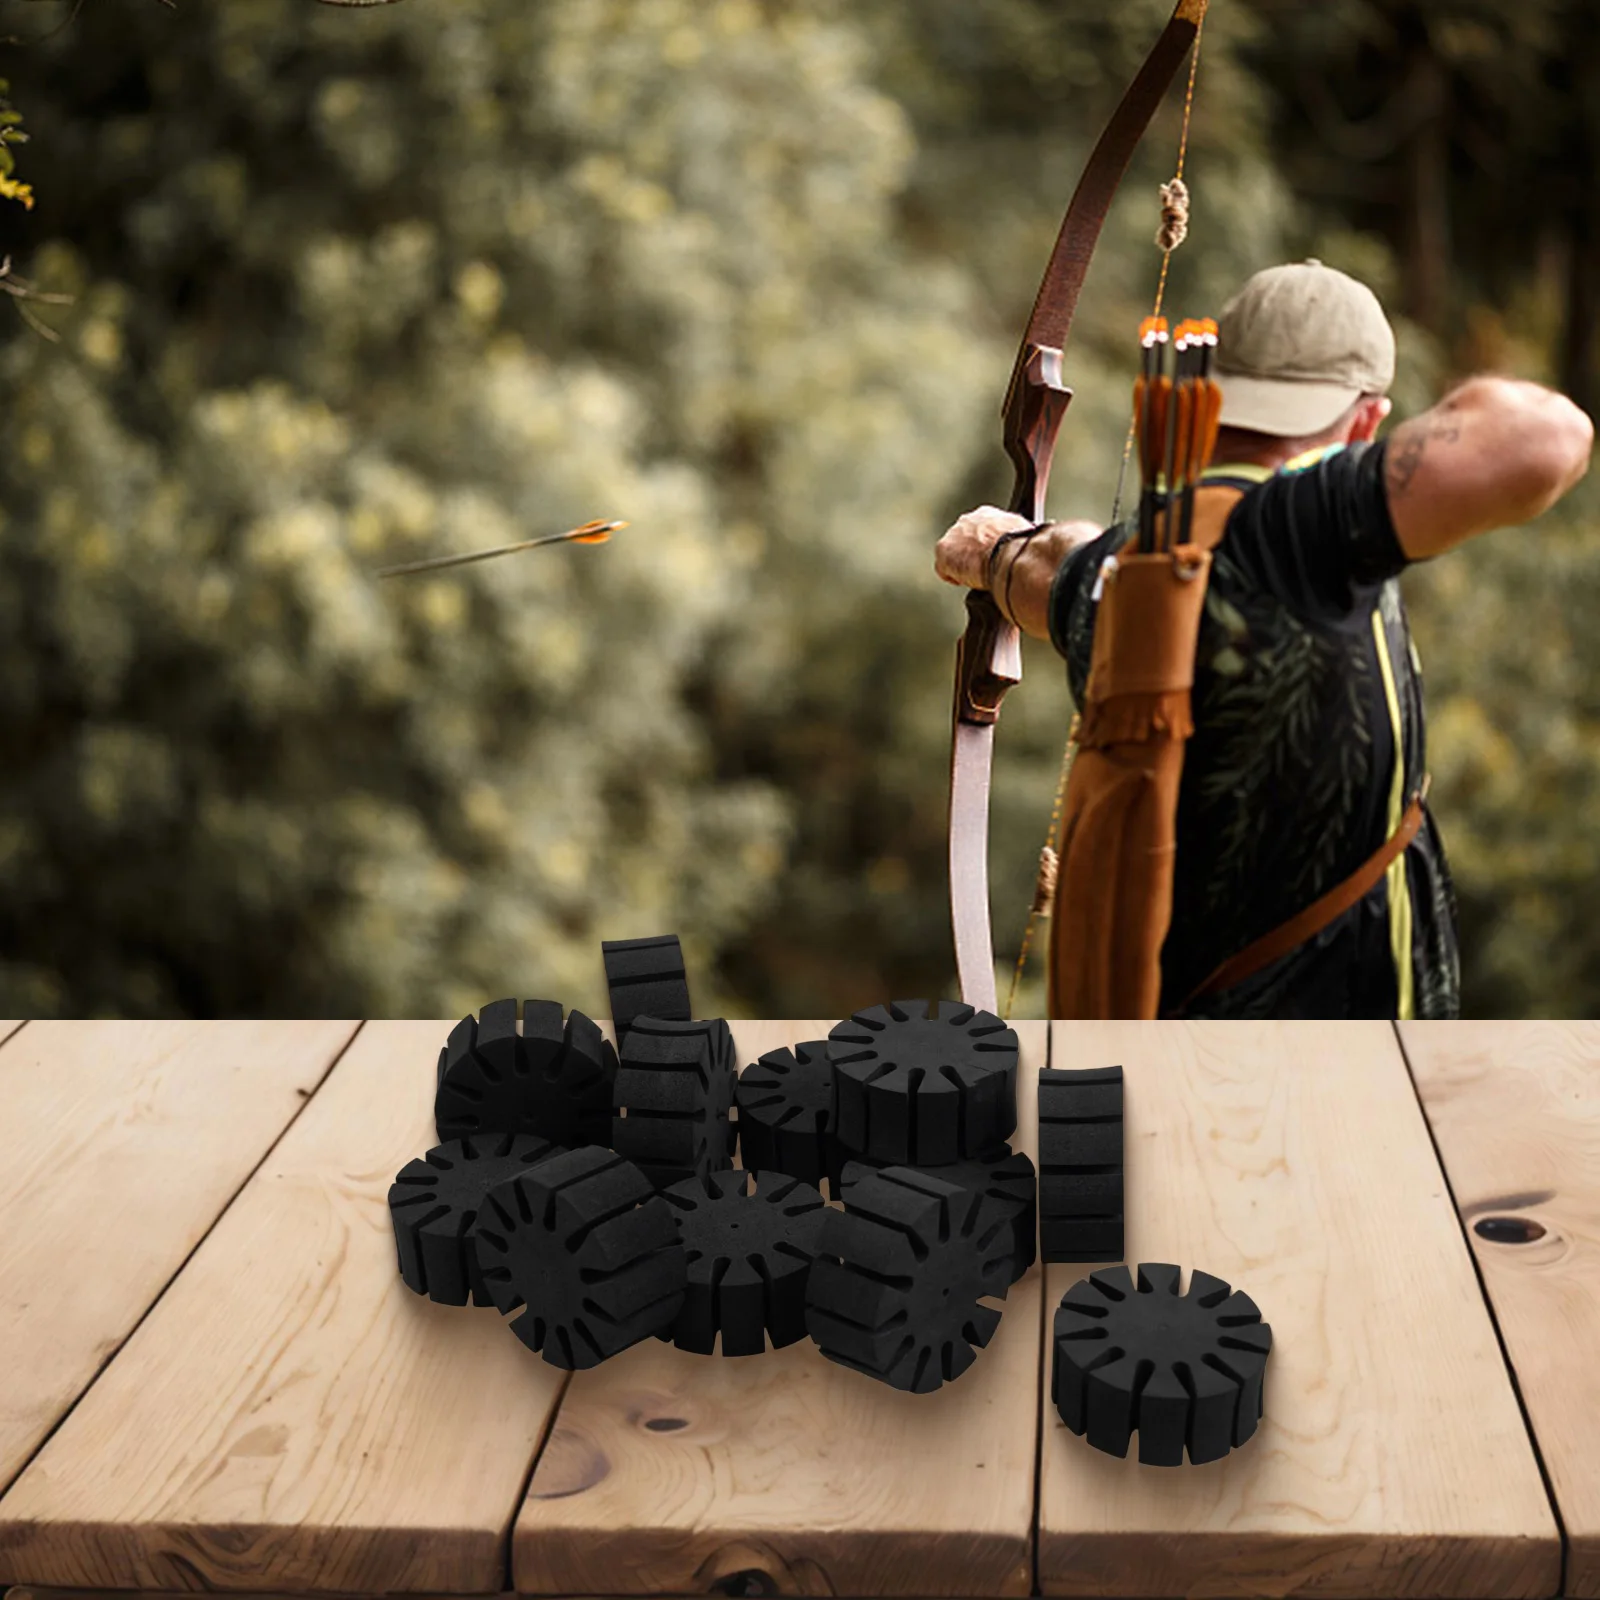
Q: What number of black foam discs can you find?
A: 12